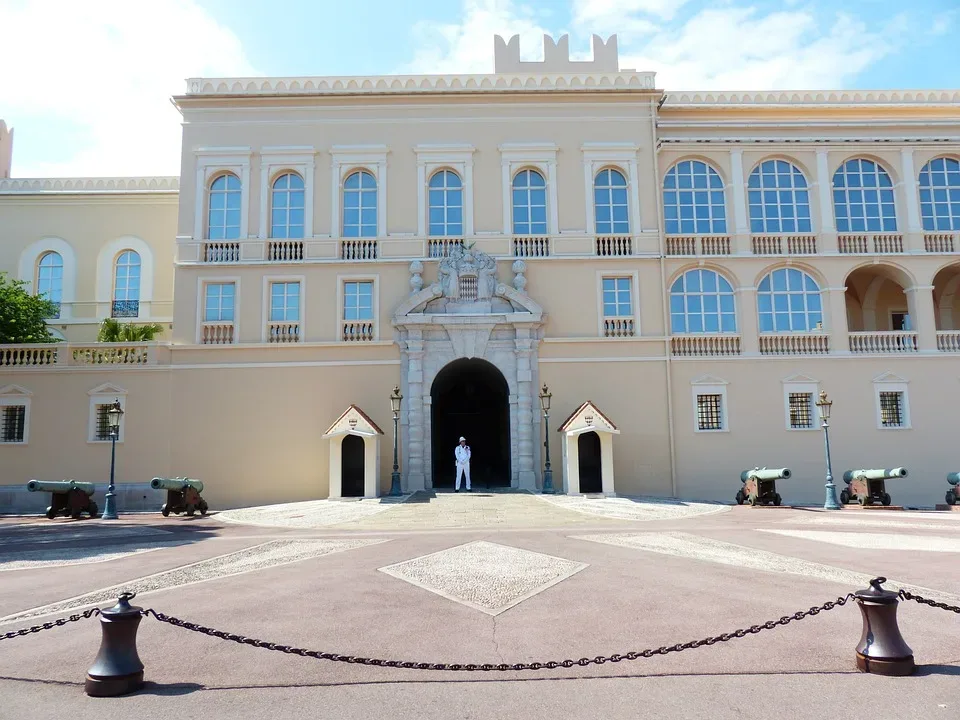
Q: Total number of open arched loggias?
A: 2